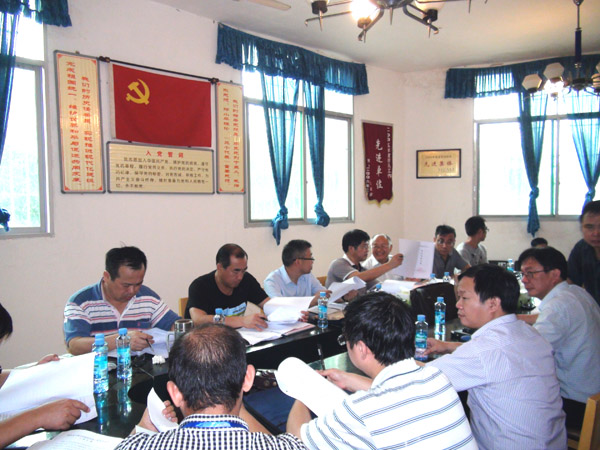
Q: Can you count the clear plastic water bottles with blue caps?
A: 10